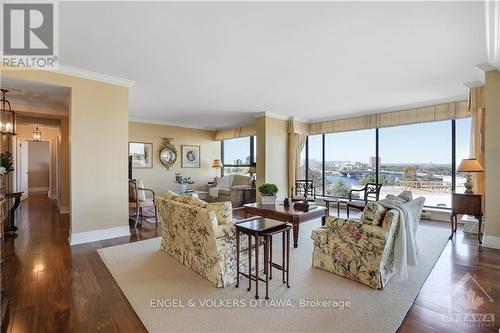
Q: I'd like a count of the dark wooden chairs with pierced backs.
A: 2